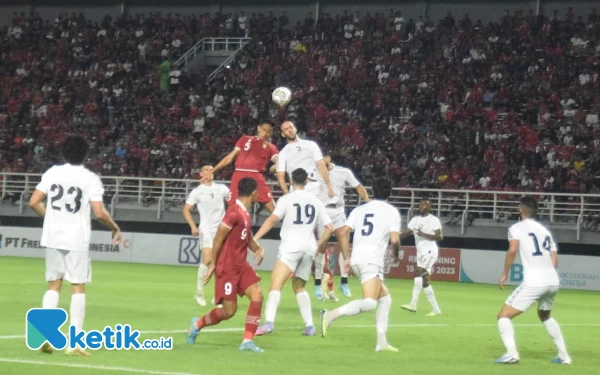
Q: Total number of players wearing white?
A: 8